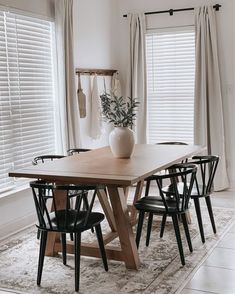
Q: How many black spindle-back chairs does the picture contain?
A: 6